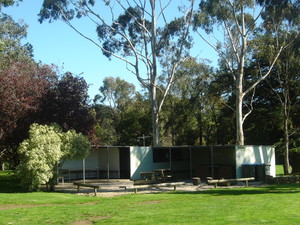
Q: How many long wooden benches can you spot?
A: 3